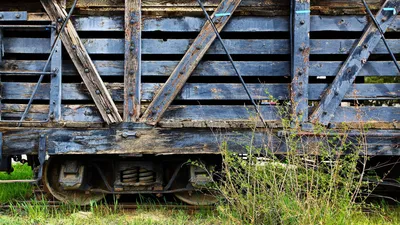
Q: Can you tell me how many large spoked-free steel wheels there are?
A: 2